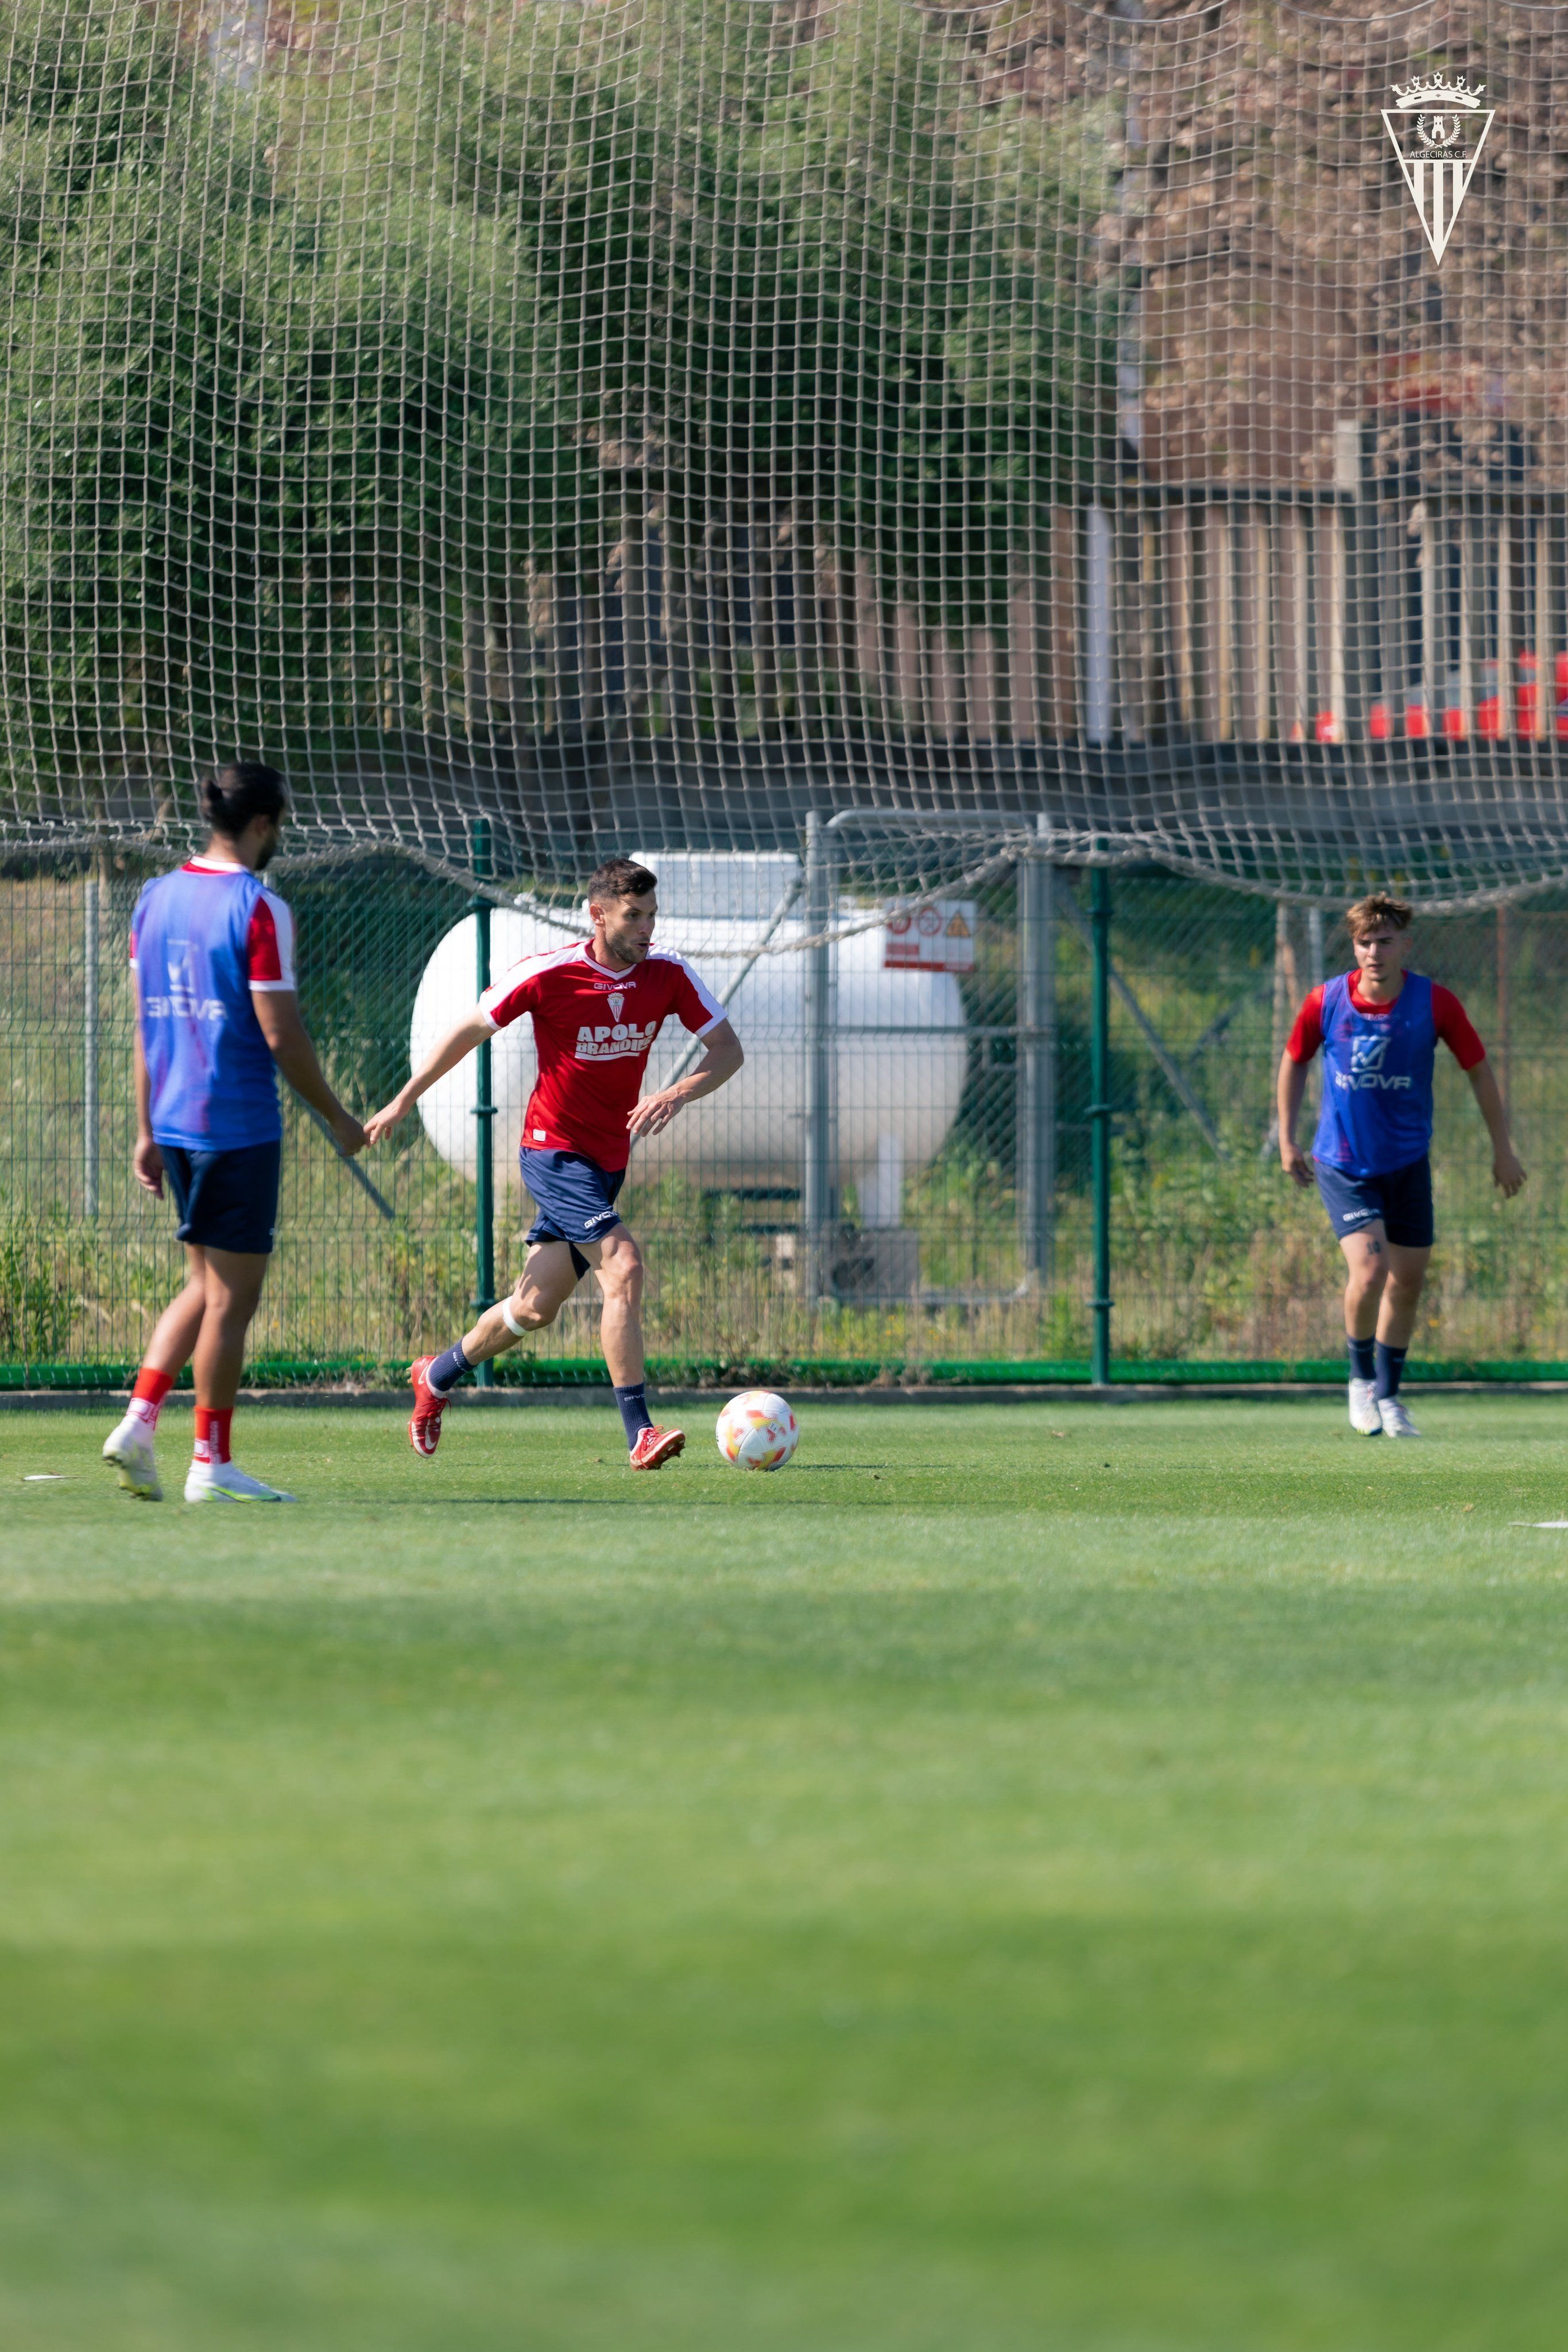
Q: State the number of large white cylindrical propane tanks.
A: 1